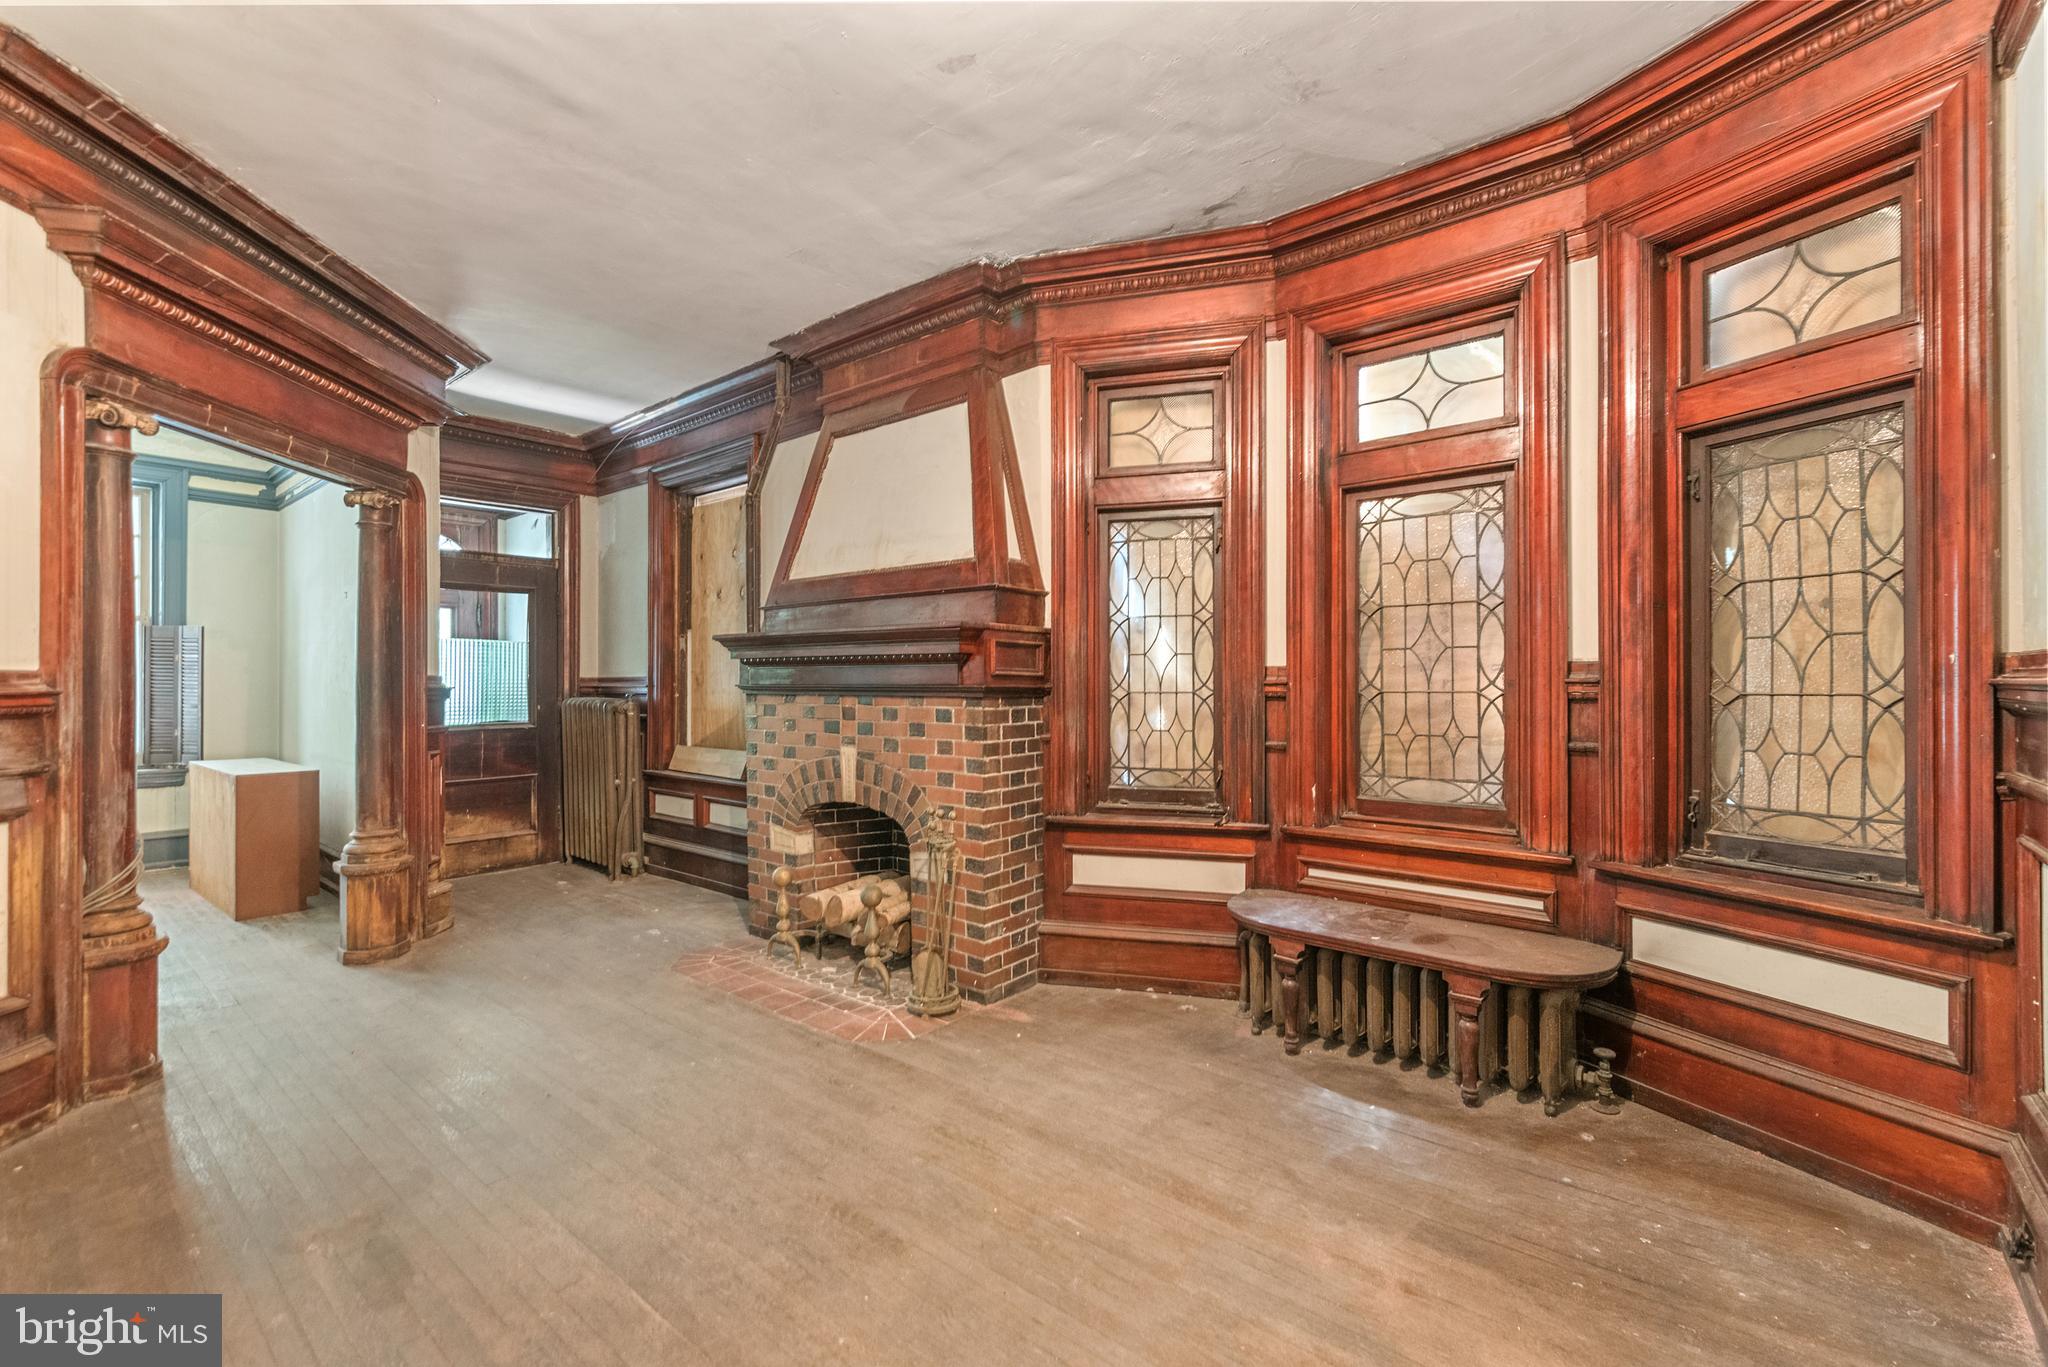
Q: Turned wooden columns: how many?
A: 2